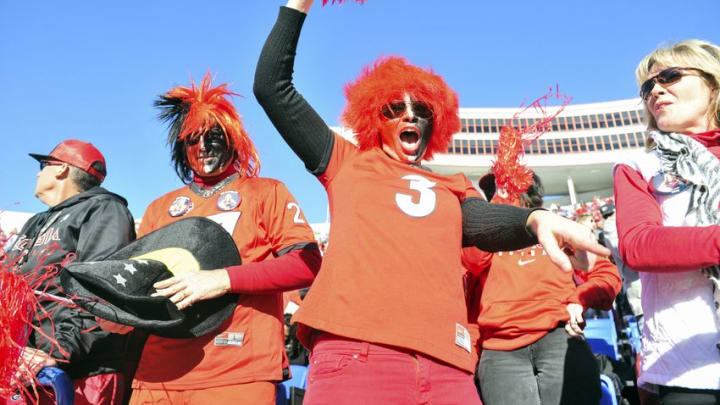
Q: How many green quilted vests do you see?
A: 0